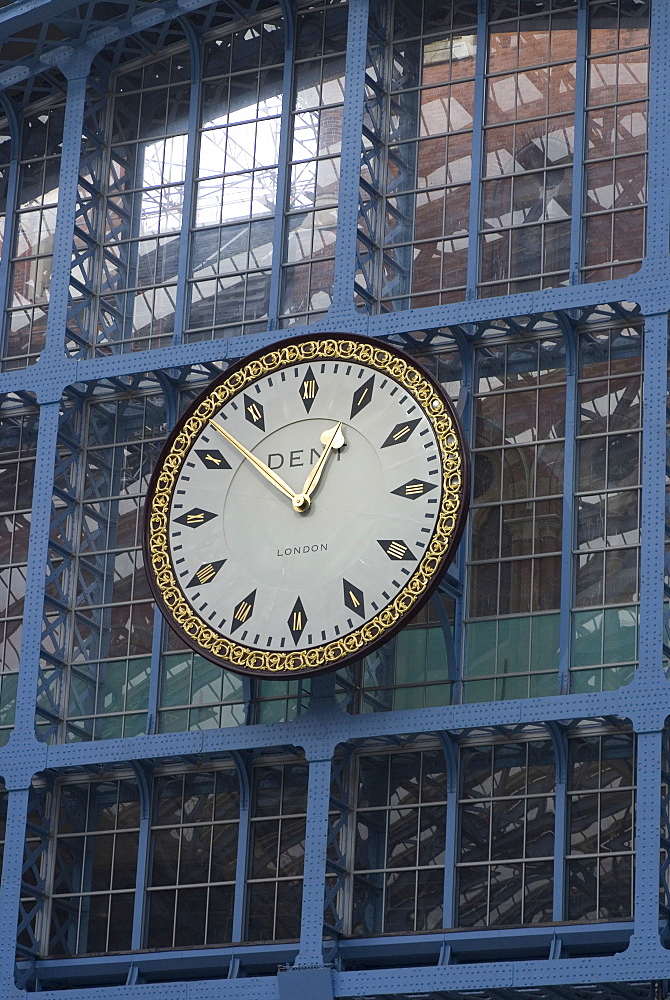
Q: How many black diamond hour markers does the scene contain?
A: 12